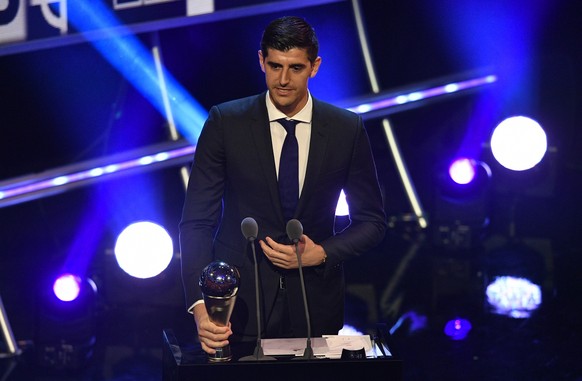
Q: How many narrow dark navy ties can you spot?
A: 1